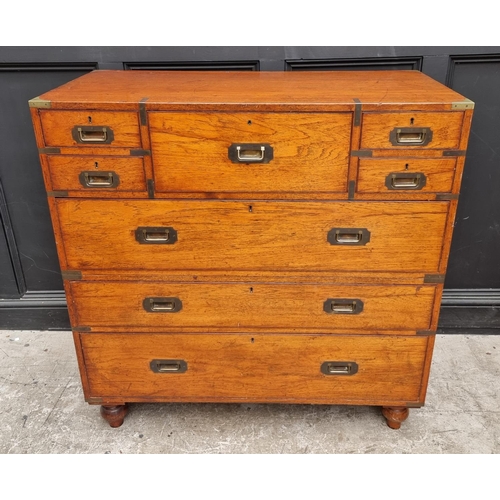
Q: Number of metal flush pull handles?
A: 11